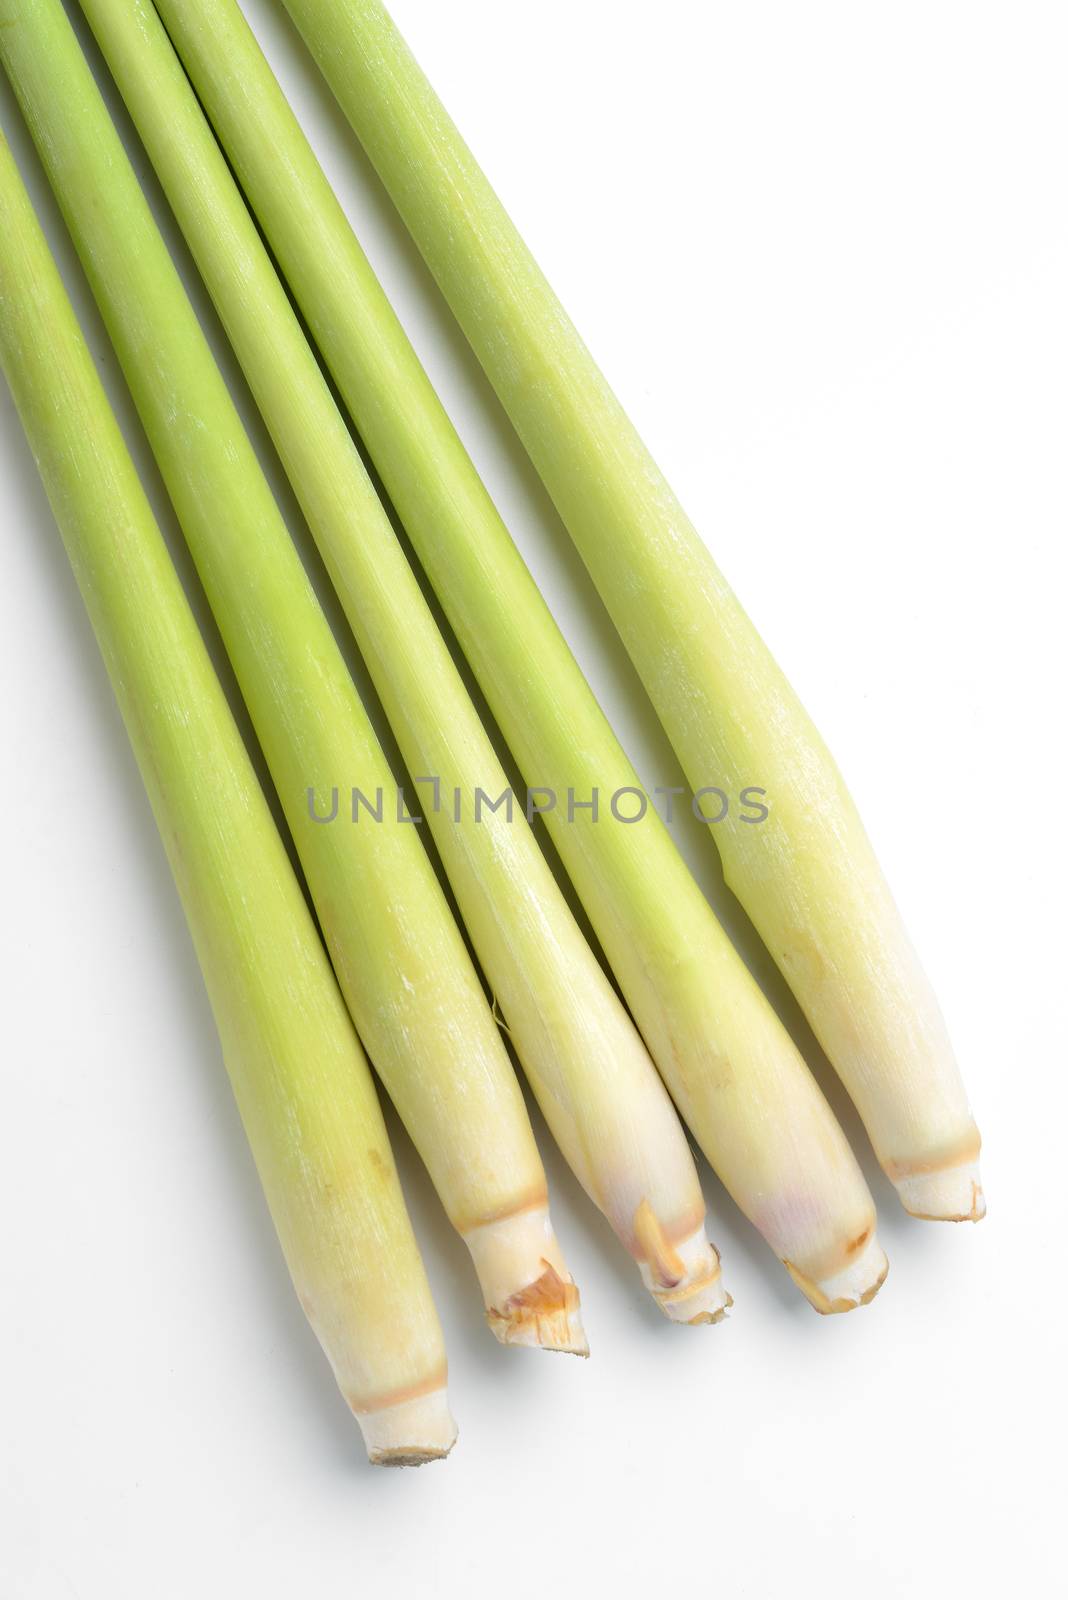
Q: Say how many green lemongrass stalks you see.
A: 5